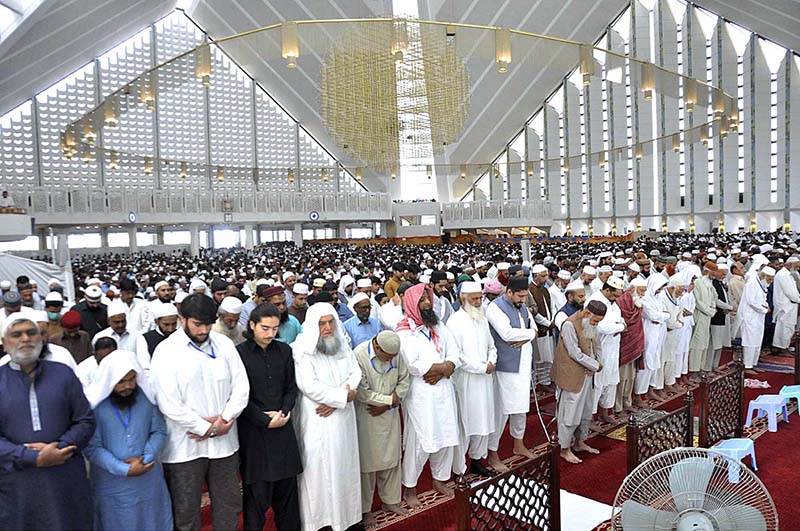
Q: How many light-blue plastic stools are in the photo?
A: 3